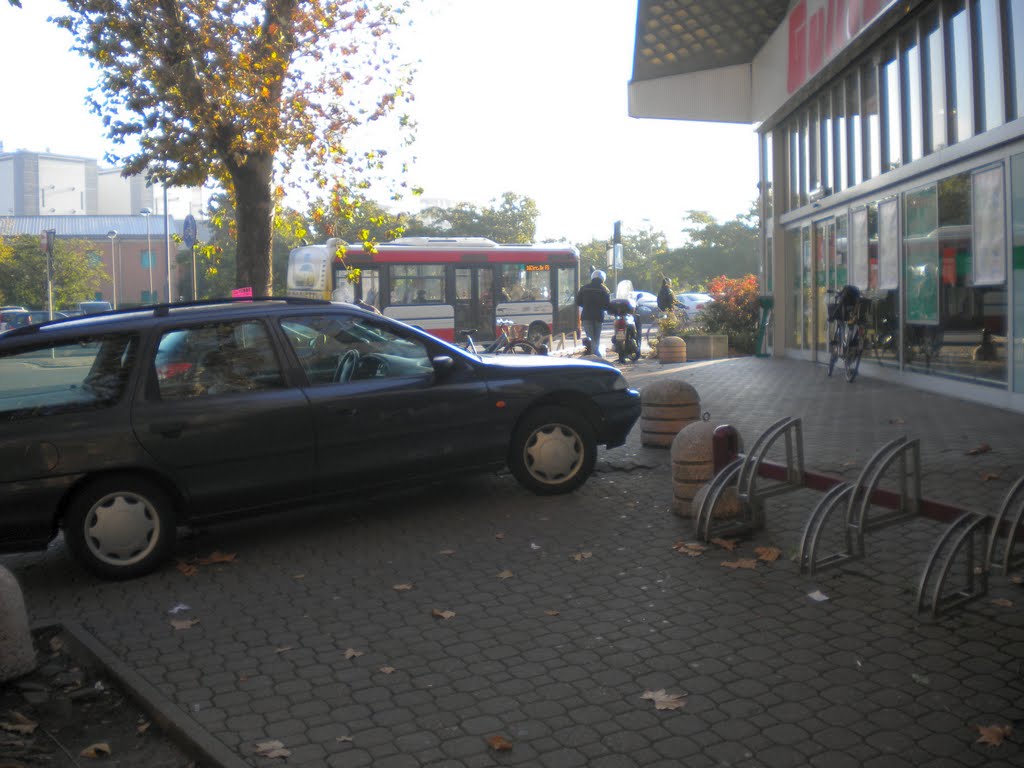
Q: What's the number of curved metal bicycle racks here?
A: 6